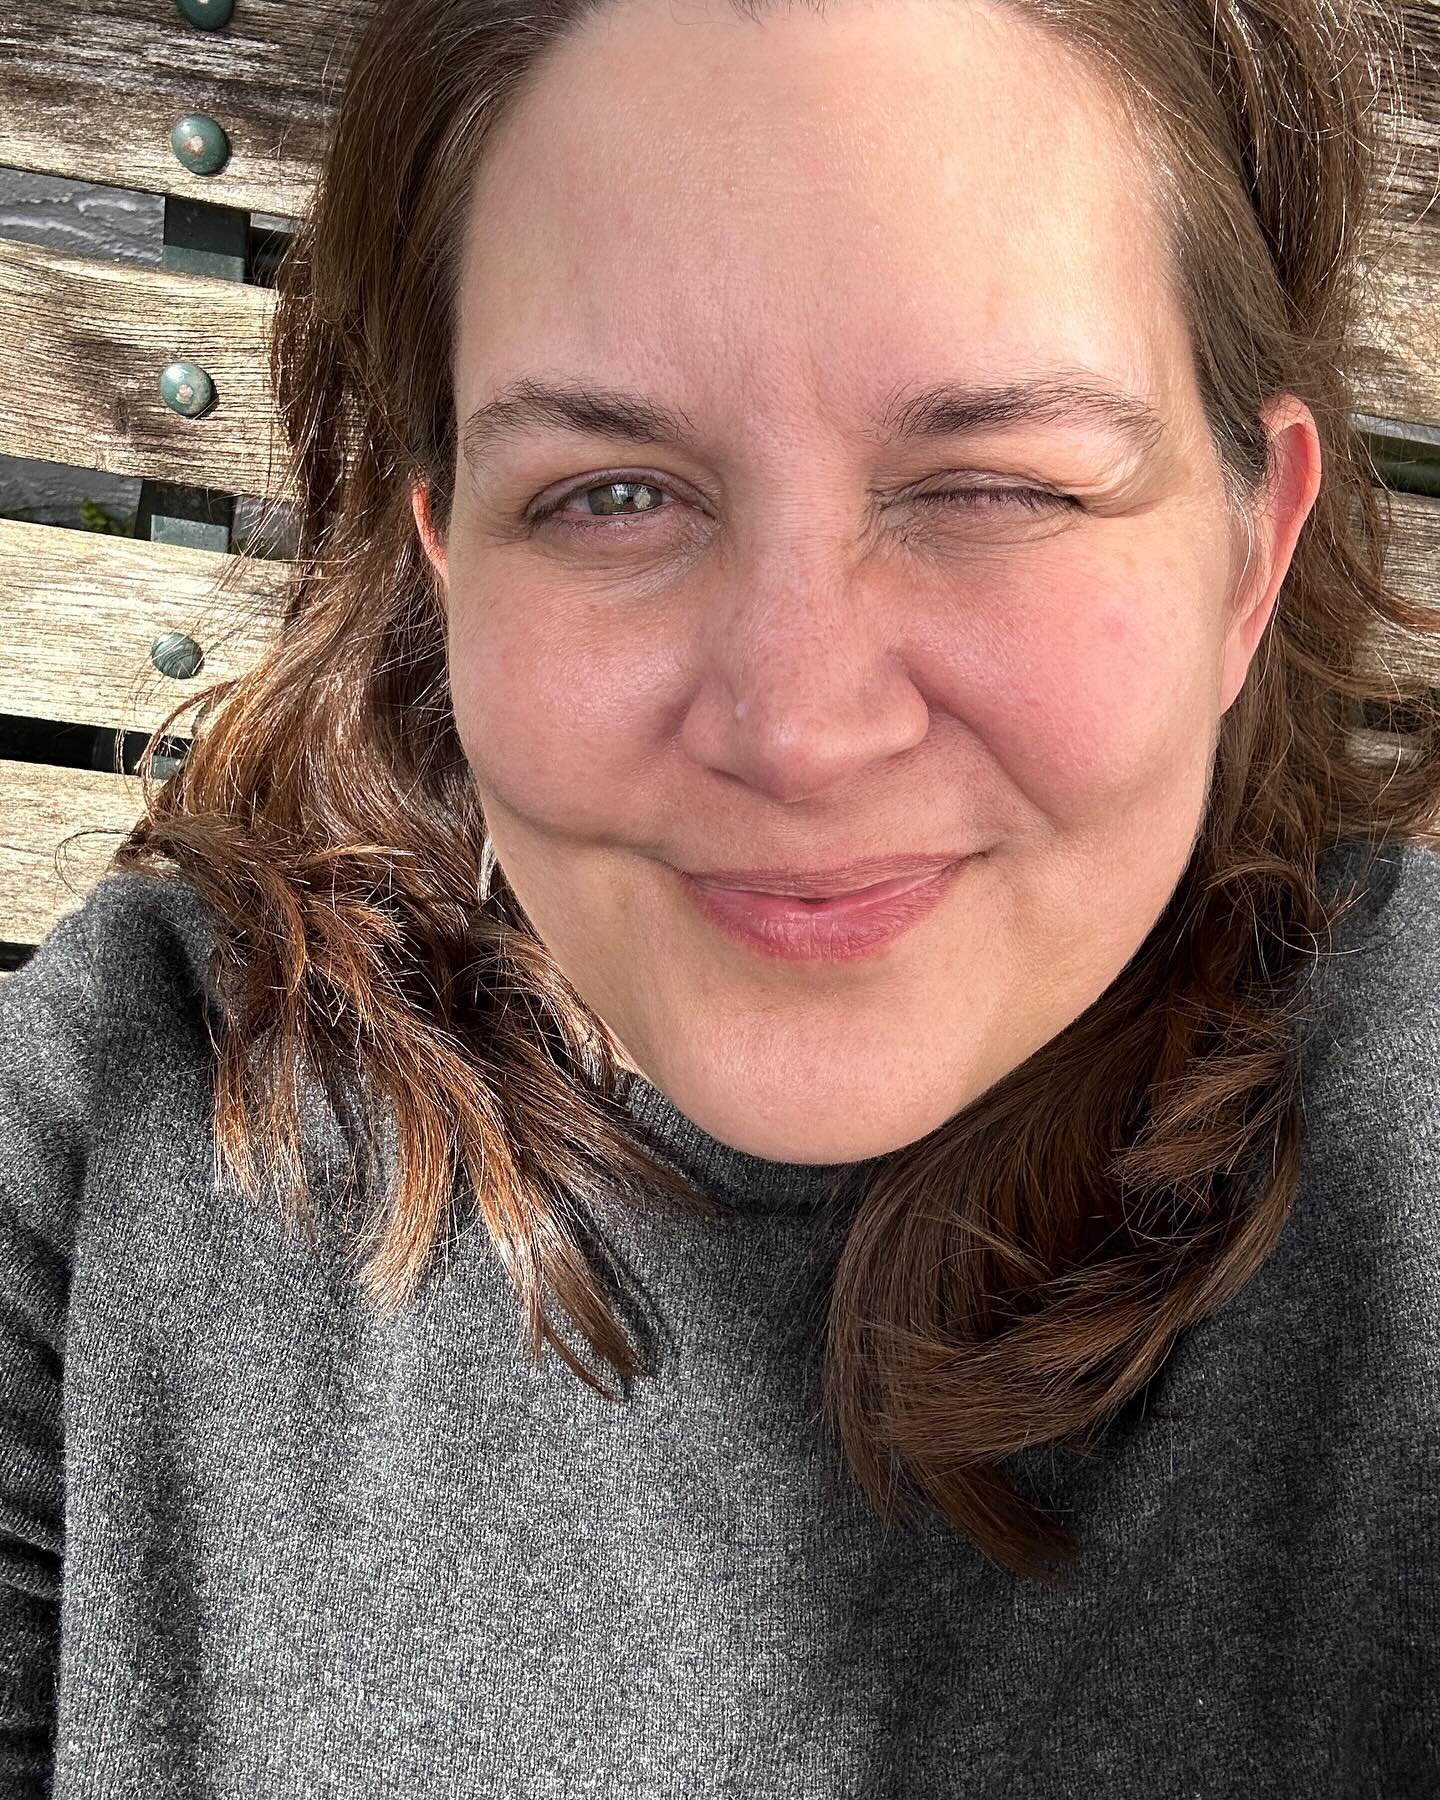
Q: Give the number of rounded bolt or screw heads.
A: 4